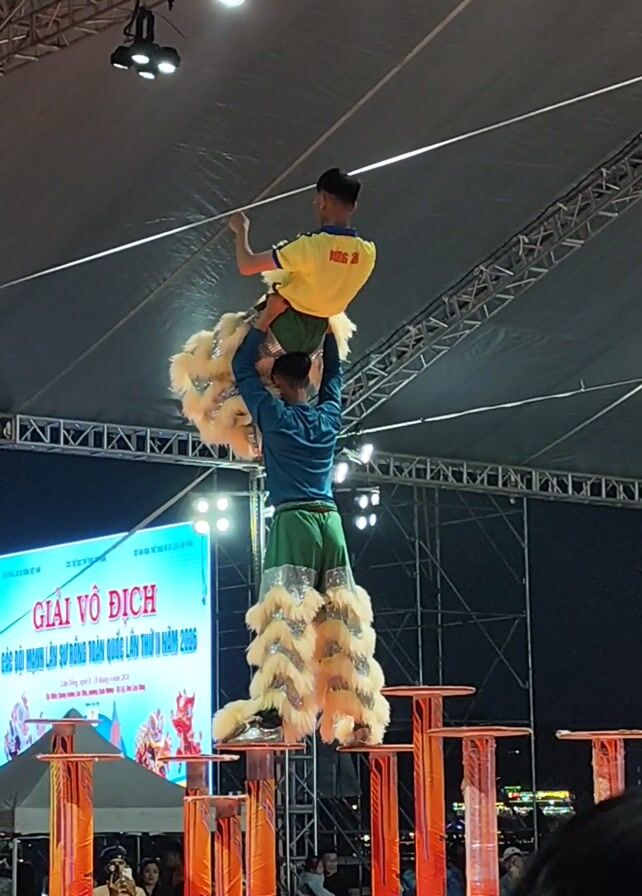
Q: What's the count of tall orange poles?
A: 9